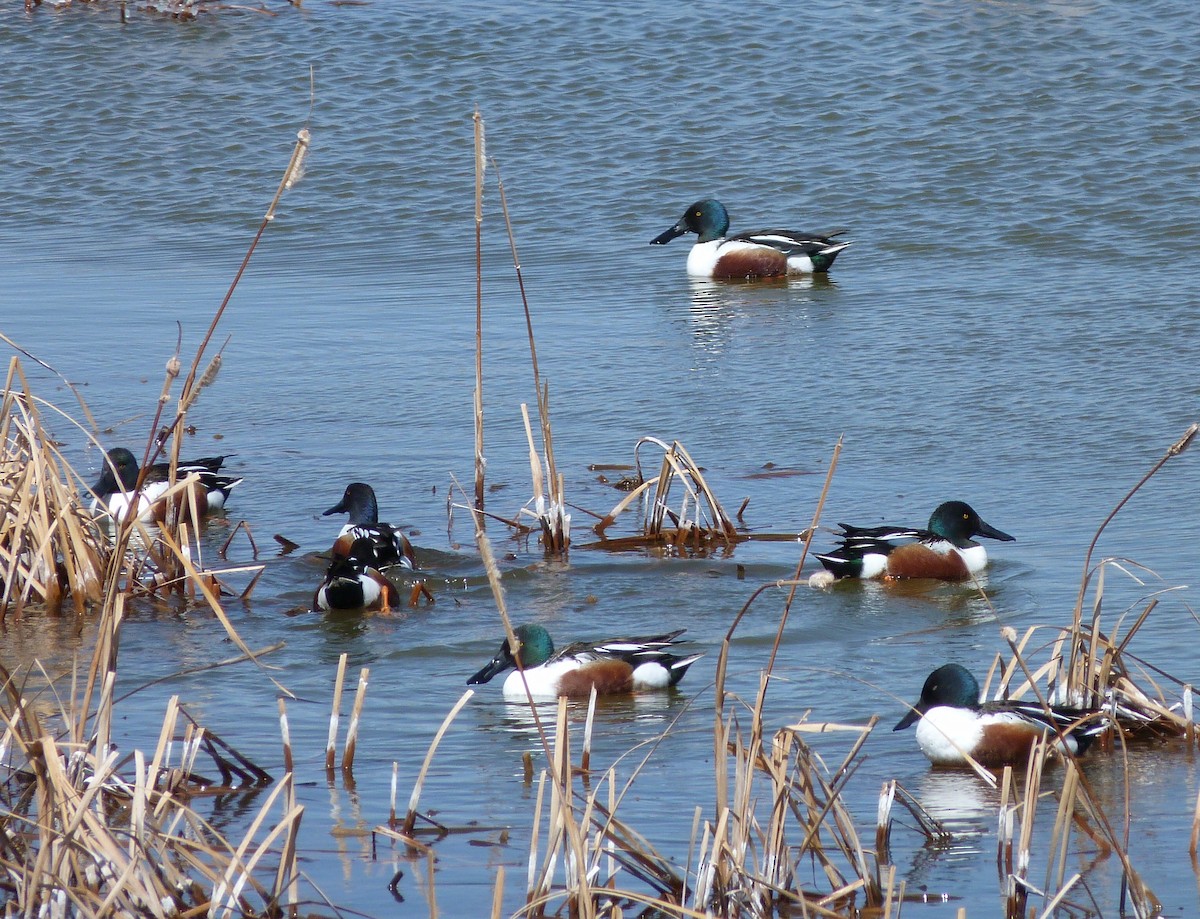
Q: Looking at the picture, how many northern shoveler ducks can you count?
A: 7